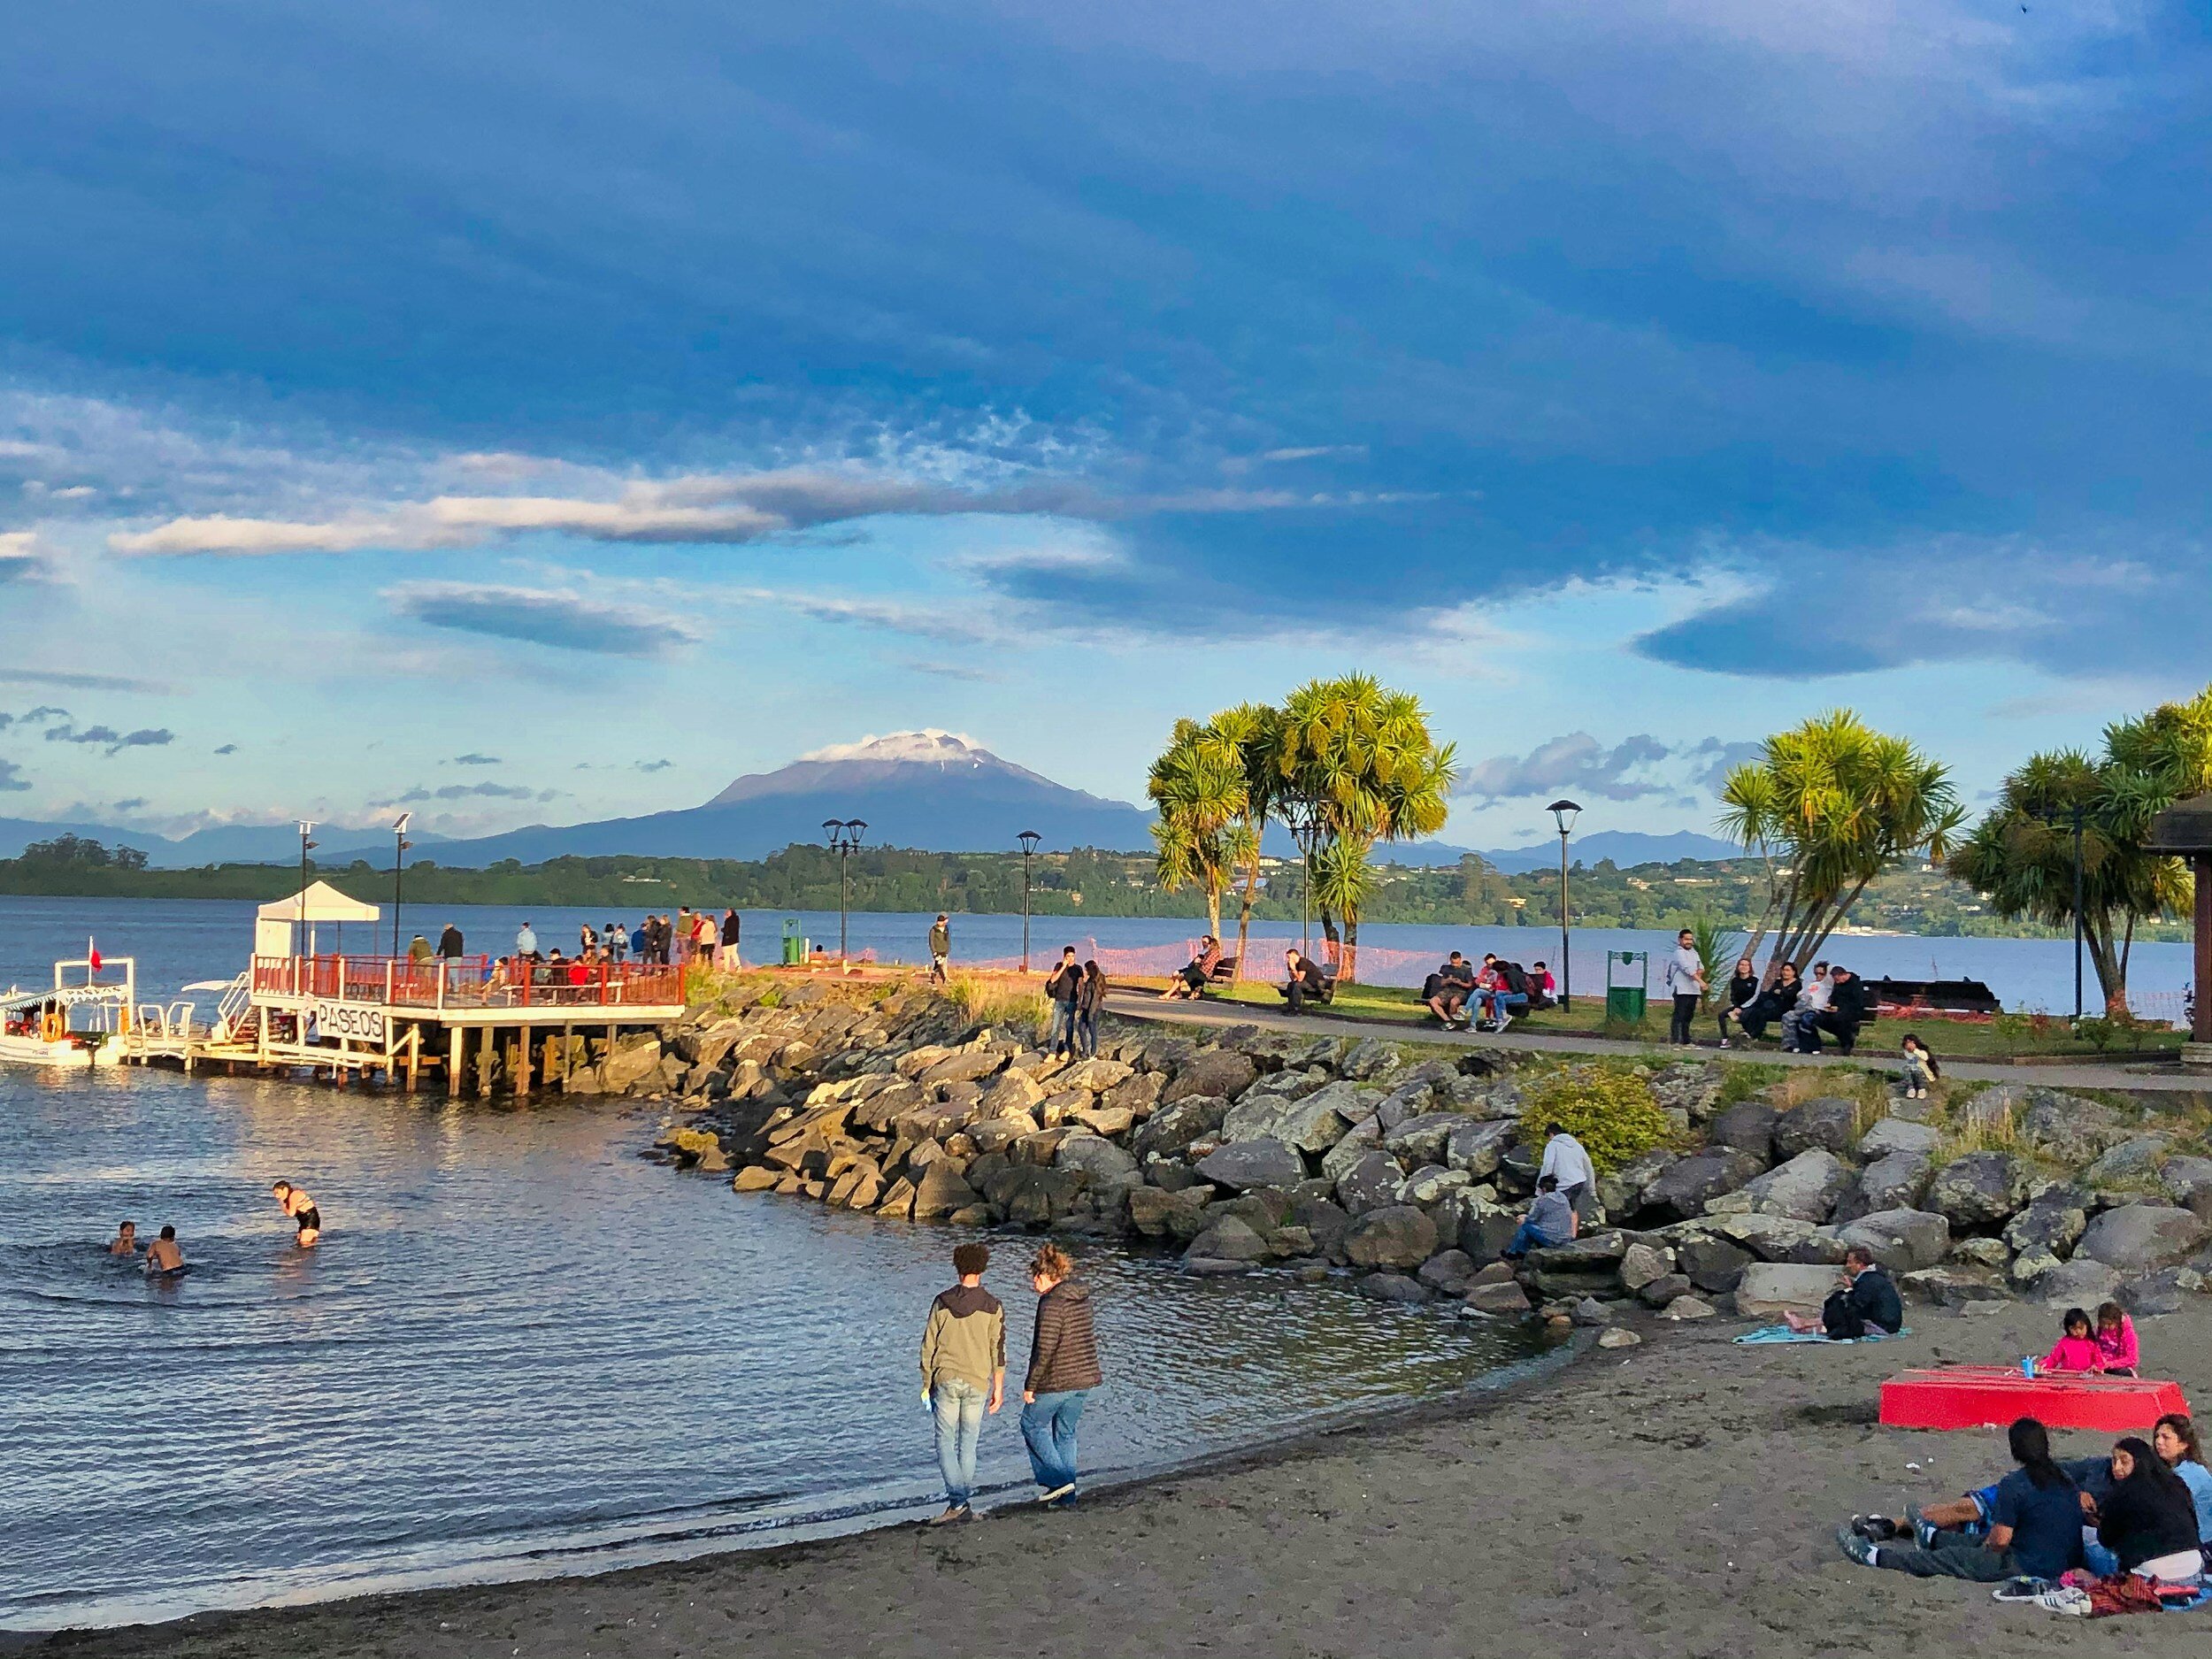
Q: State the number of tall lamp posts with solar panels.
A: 2